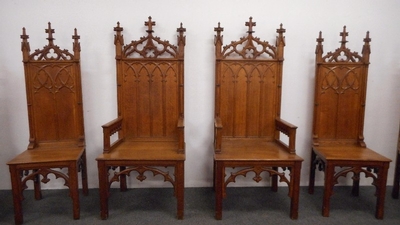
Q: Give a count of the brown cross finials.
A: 12